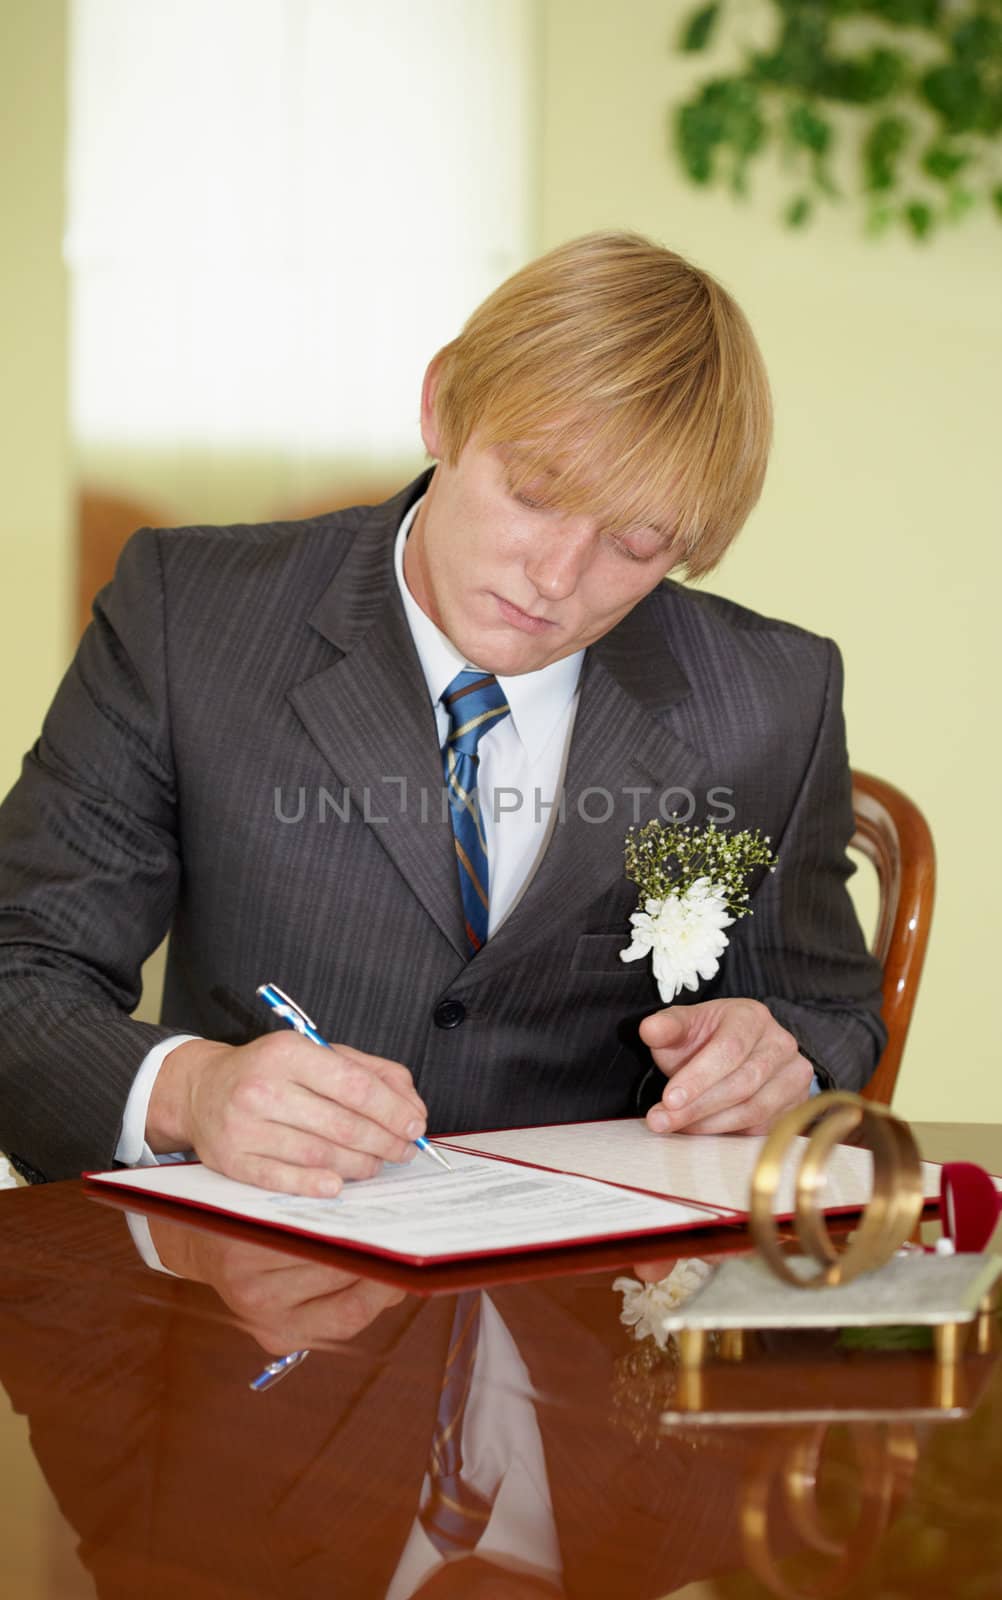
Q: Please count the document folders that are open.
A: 1